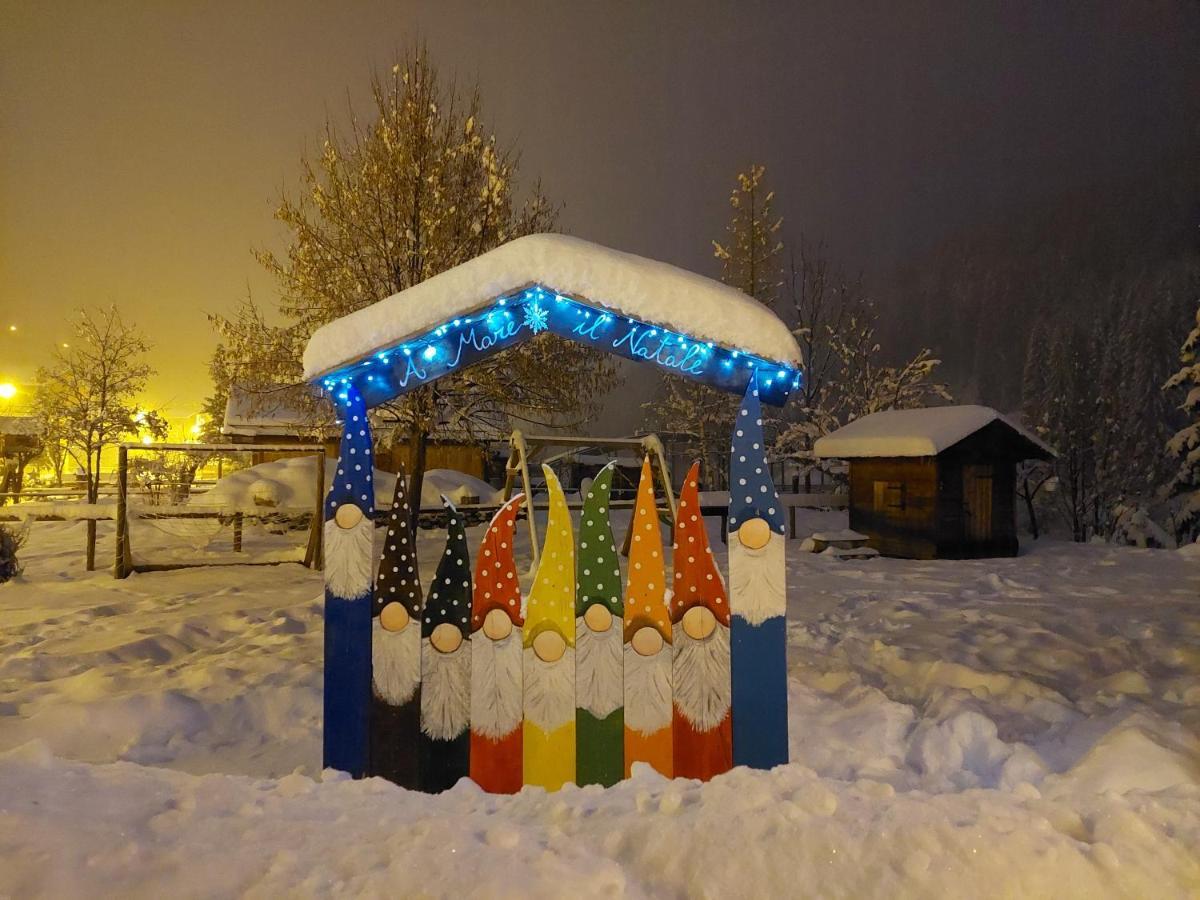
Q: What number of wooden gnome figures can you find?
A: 9